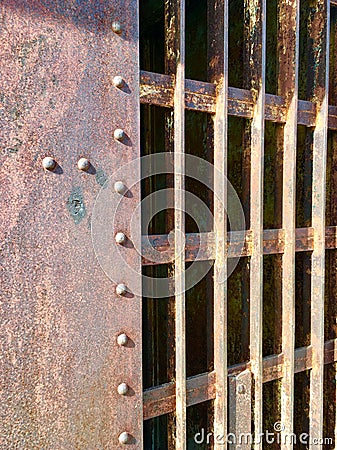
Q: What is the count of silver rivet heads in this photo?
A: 11